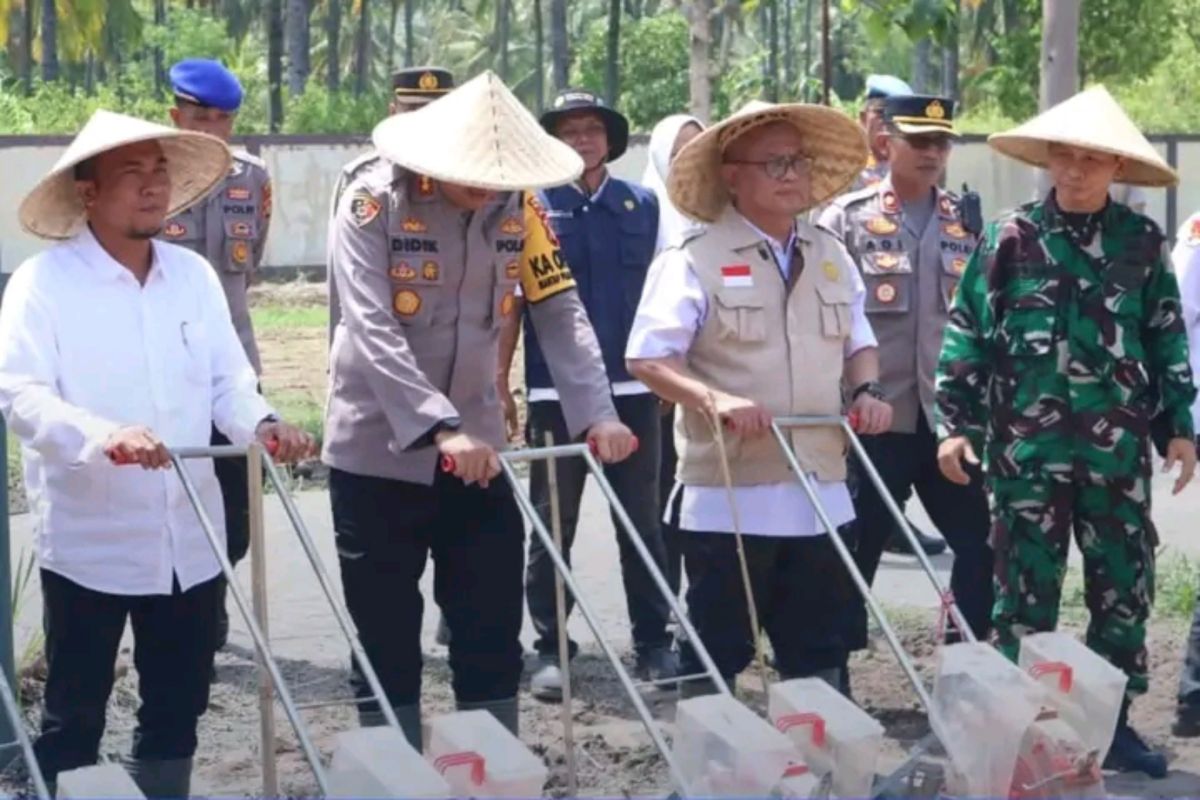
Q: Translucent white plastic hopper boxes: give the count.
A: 7